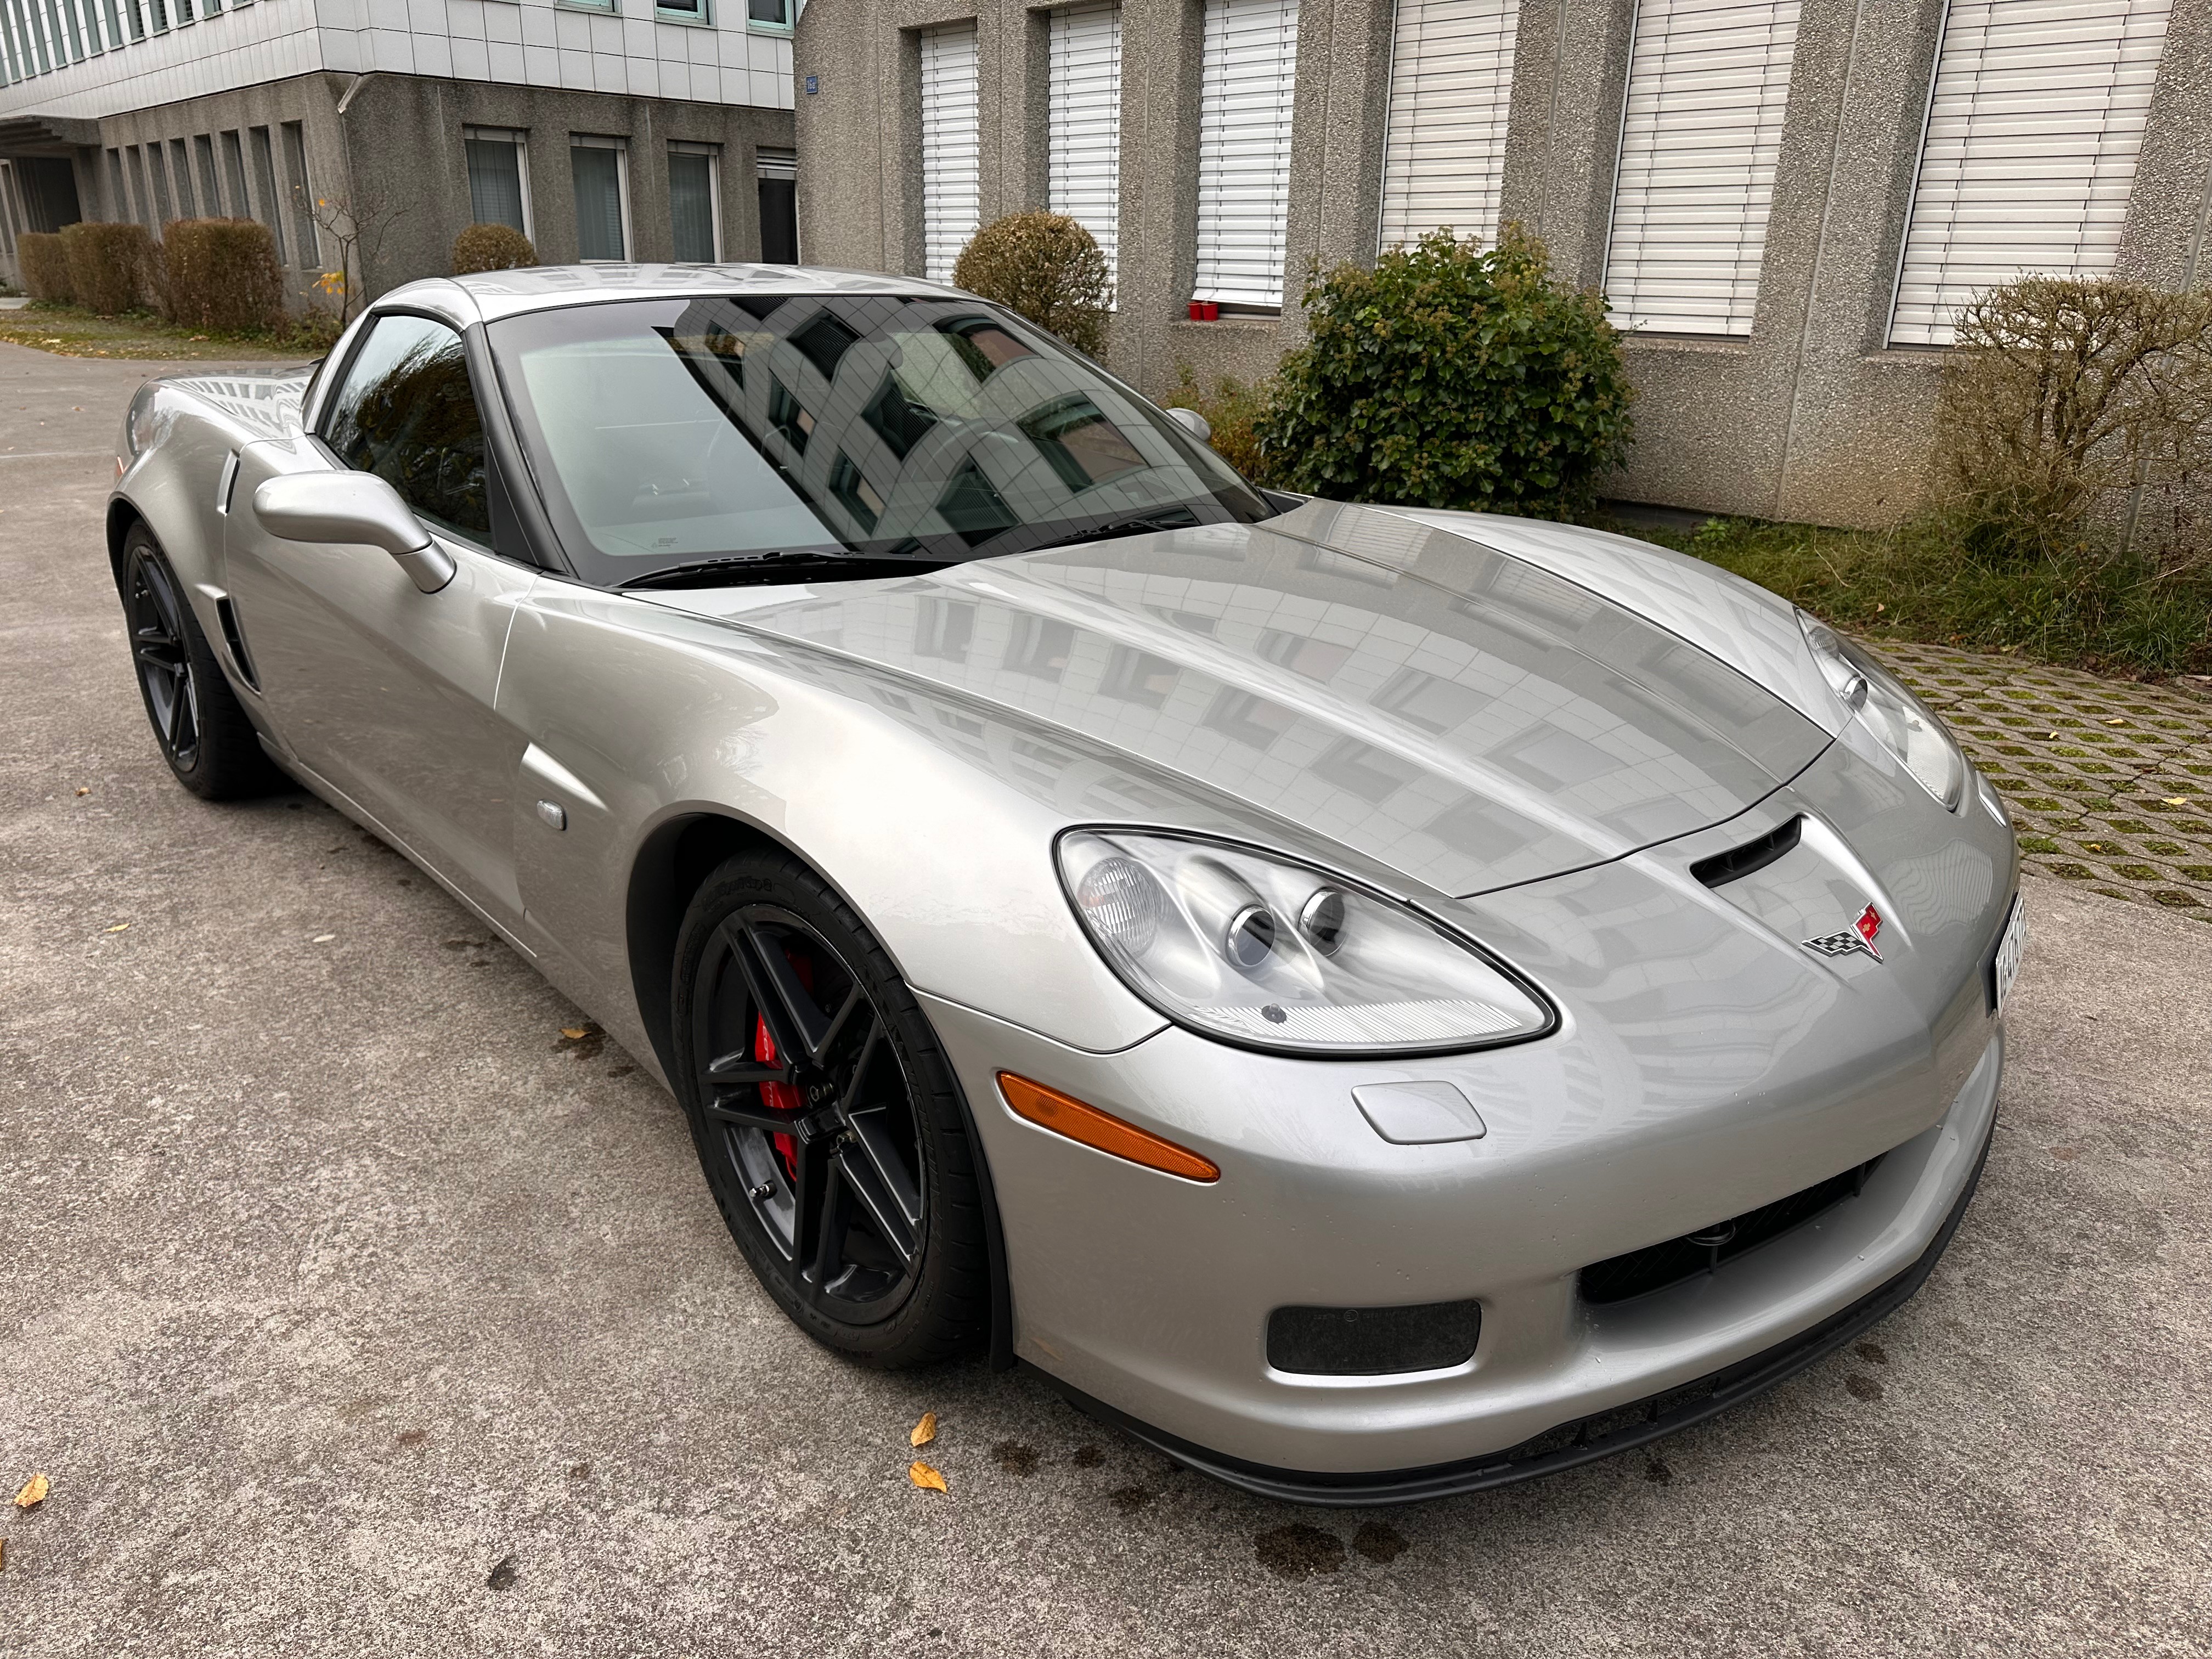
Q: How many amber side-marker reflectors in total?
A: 1